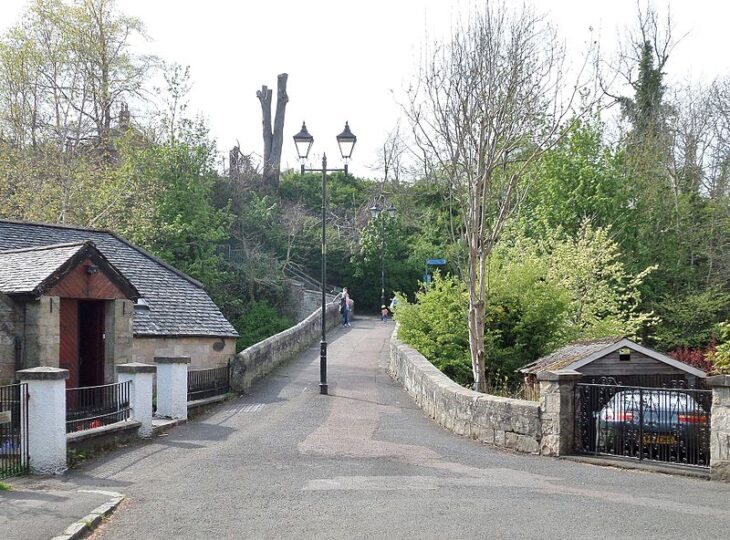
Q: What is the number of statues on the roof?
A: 0